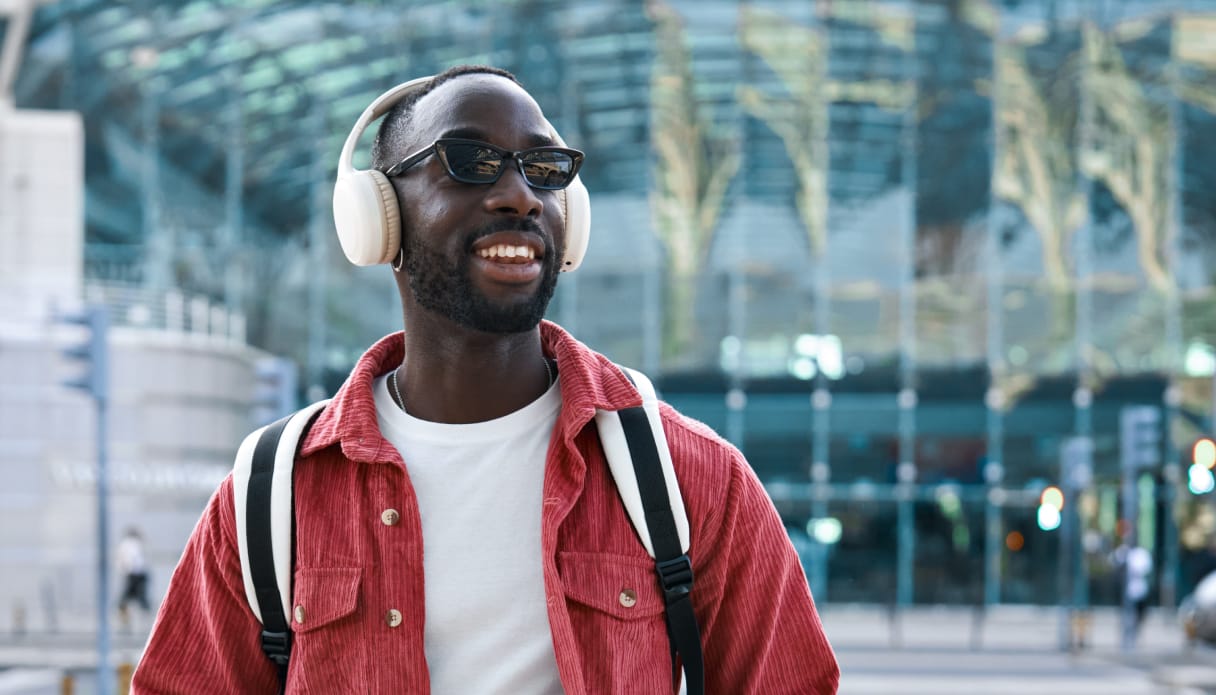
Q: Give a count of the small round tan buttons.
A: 4